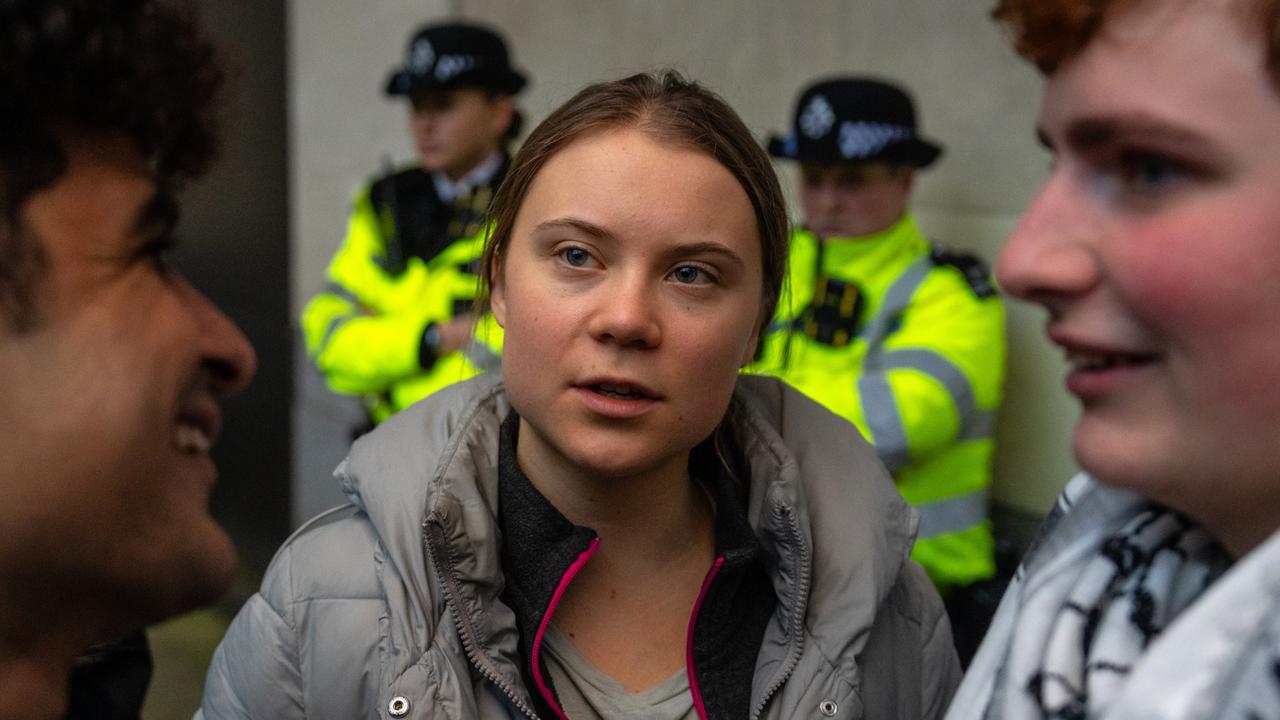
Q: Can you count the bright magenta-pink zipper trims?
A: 2